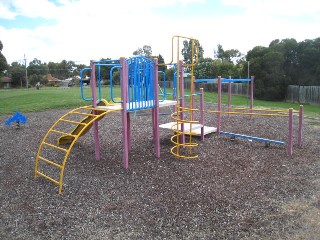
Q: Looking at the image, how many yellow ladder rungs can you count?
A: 7